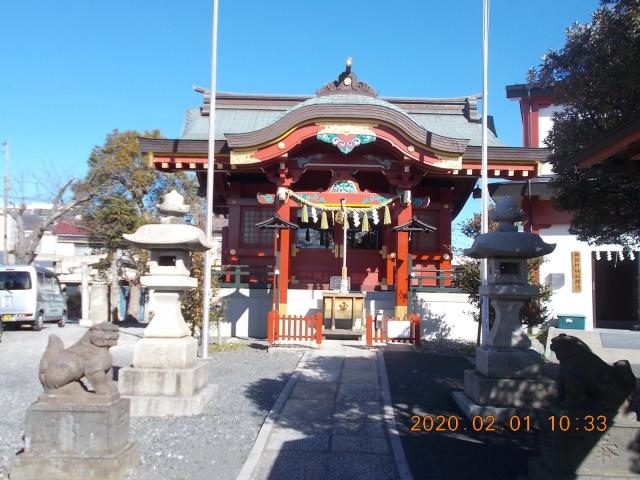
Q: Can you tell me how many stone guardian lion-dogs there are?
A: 2